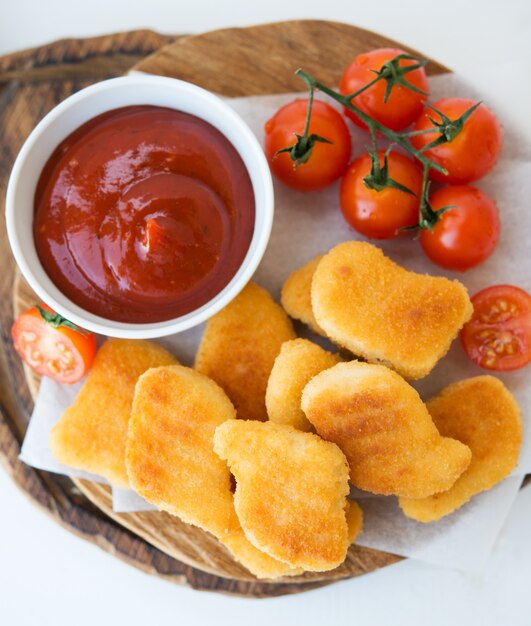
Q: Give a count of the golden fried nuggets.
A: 10